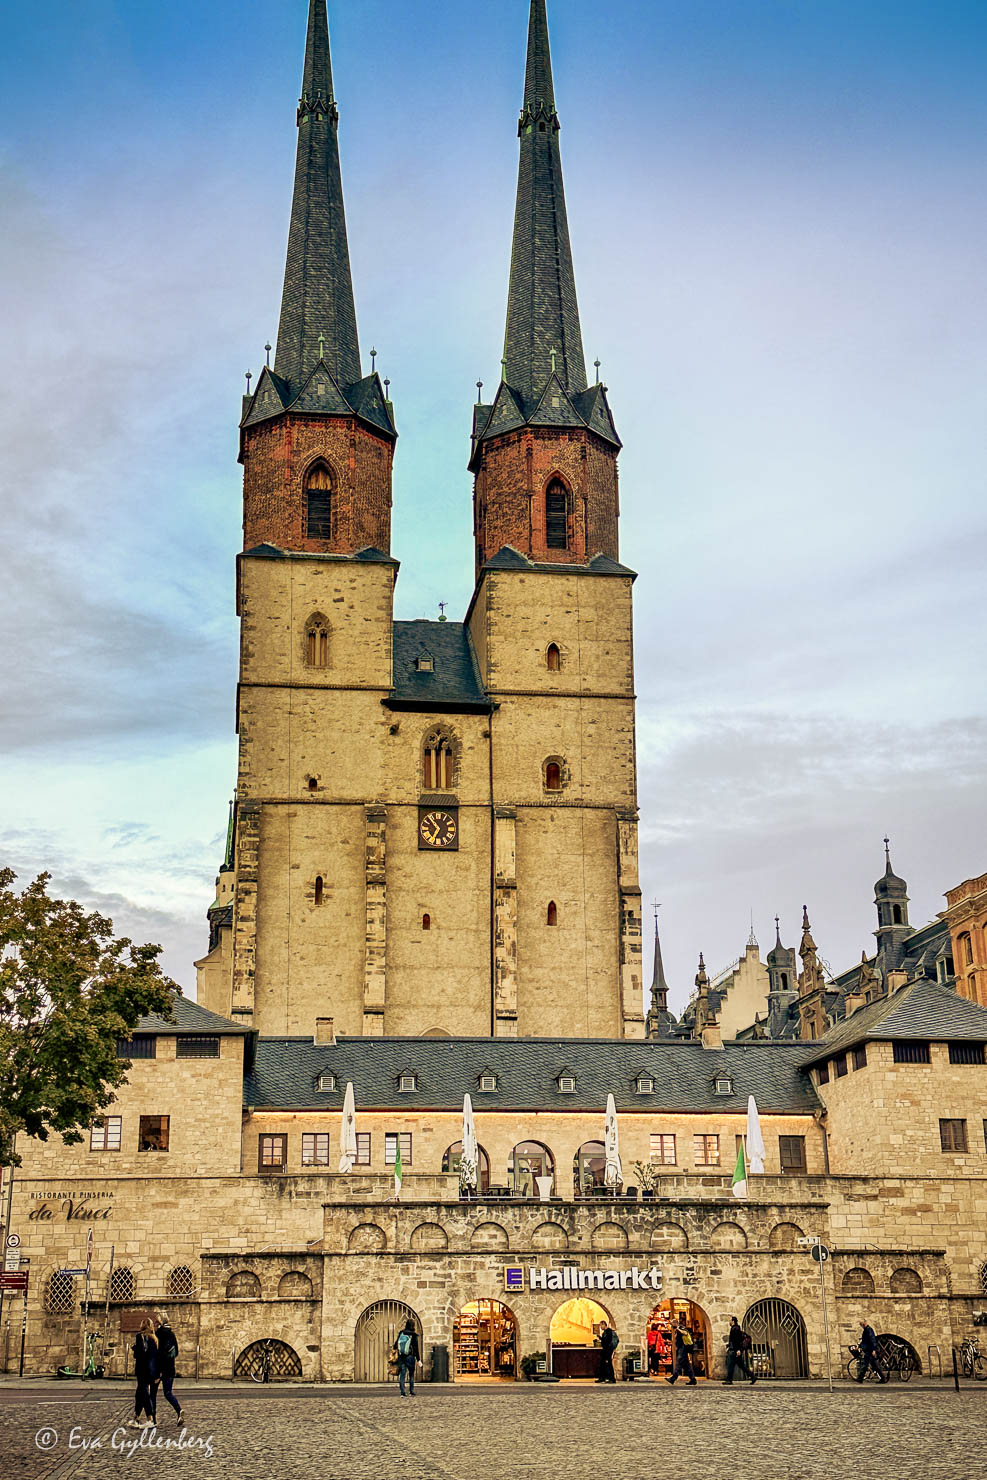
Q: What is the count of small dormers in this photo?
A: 7